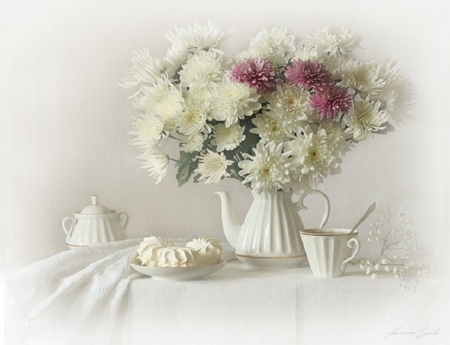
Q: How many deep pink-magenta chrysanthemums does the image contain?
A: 3